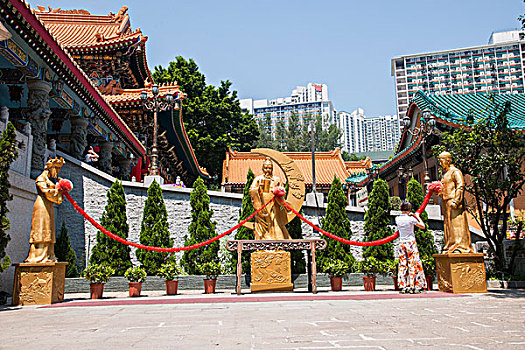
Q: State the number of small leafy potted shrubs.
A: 8